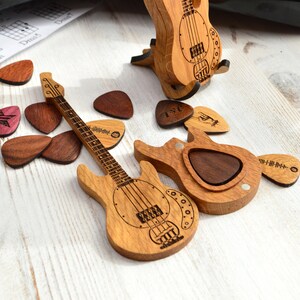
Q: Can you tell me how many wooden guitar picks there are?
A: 11